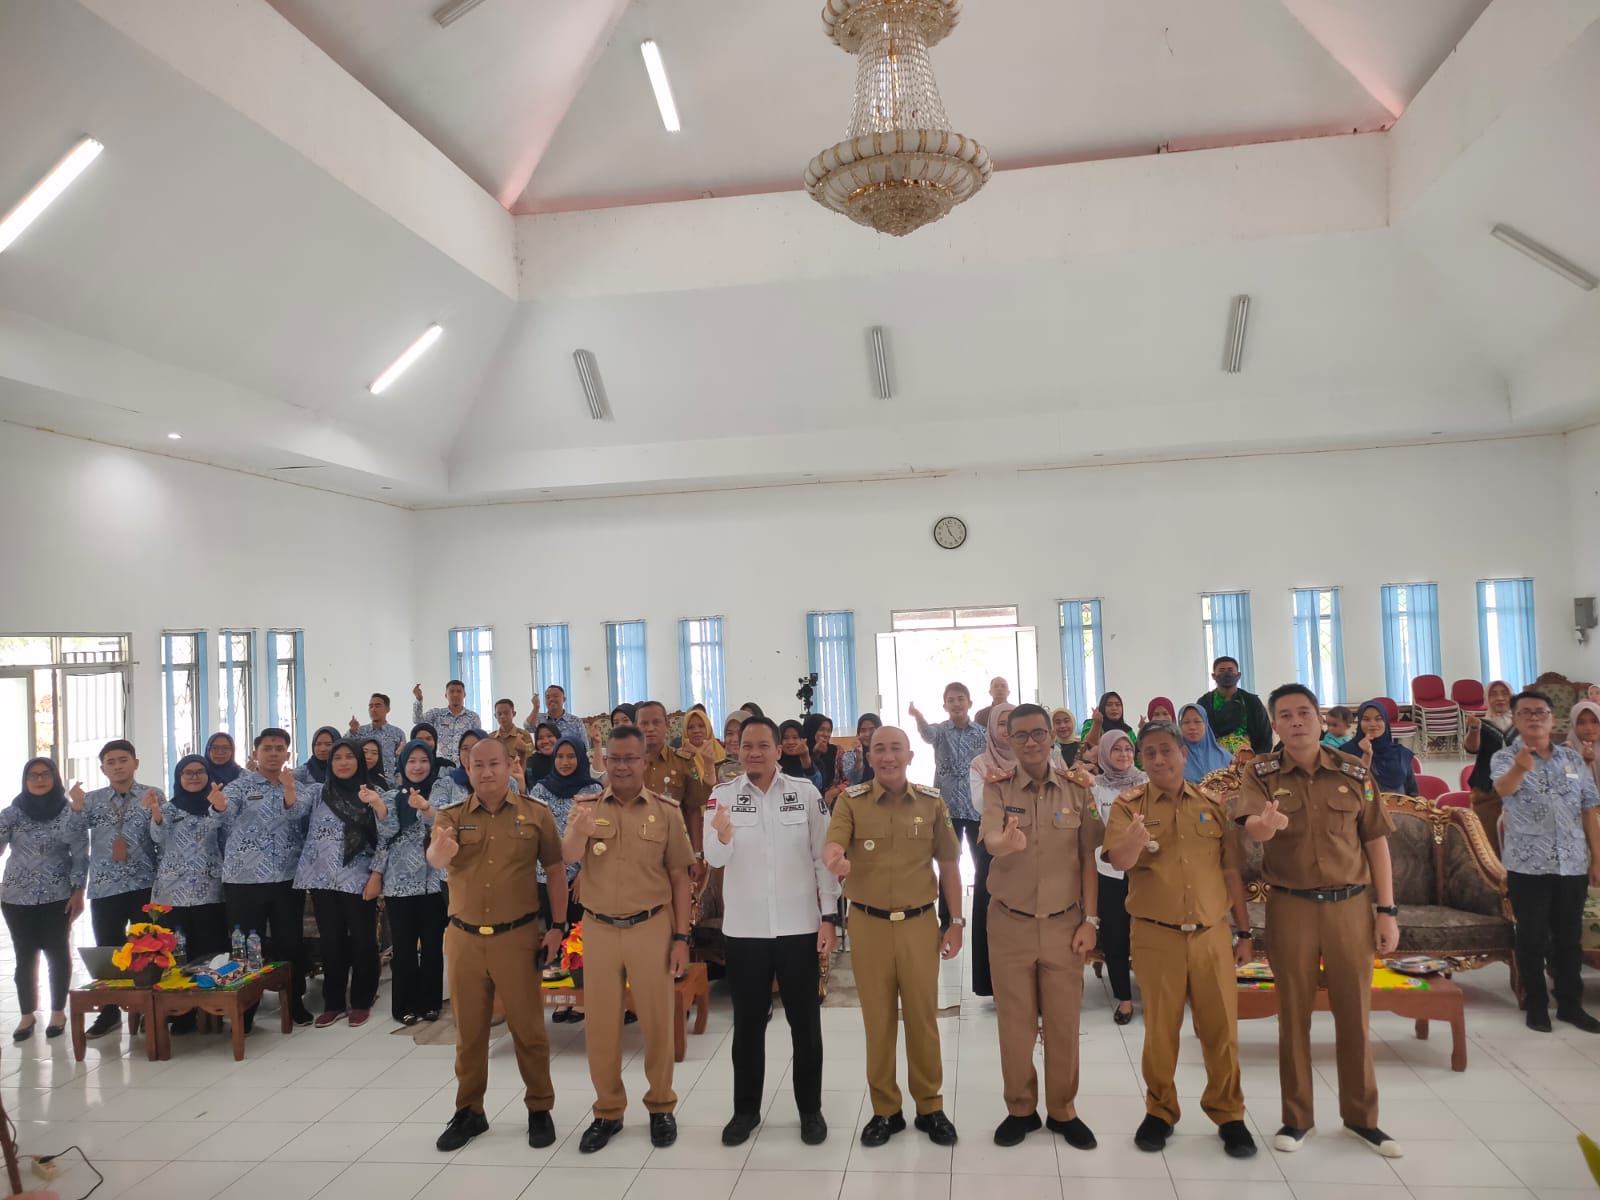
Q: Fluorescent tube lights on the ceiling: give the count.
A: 8